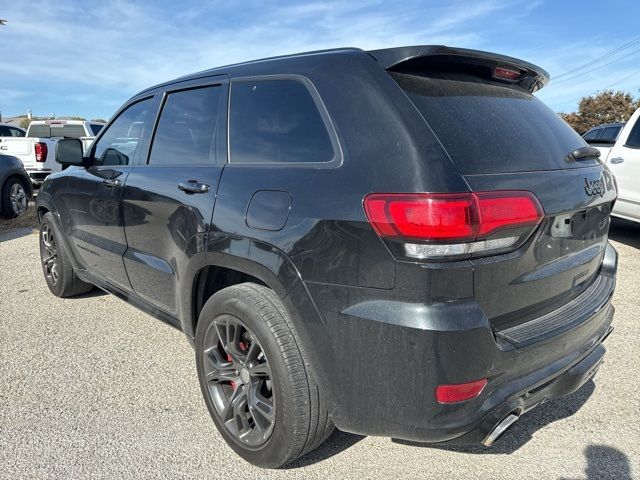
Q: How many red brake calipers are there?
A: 1